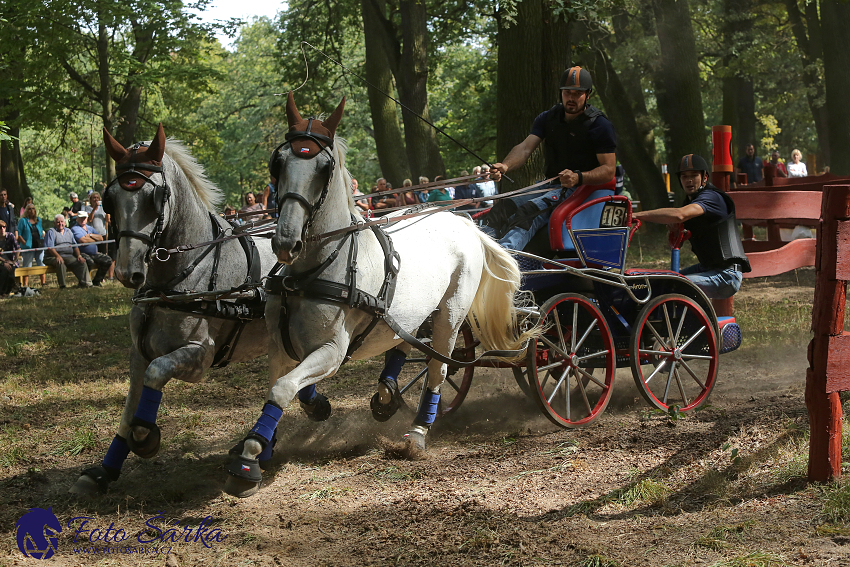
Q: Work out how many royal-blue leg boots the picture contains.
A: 7